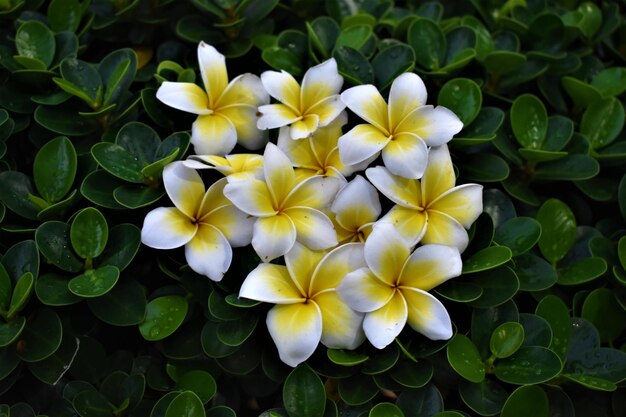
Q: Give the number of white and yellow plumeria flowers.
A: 11